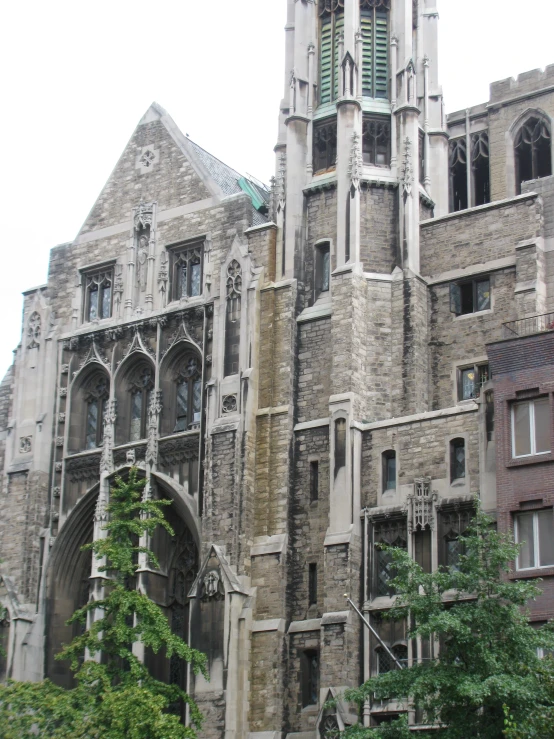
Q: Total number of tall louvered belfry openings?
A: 2